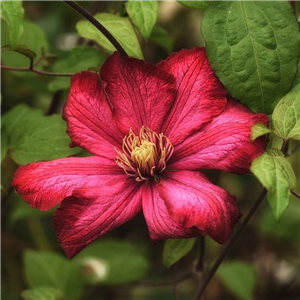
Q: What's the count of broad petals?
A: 8